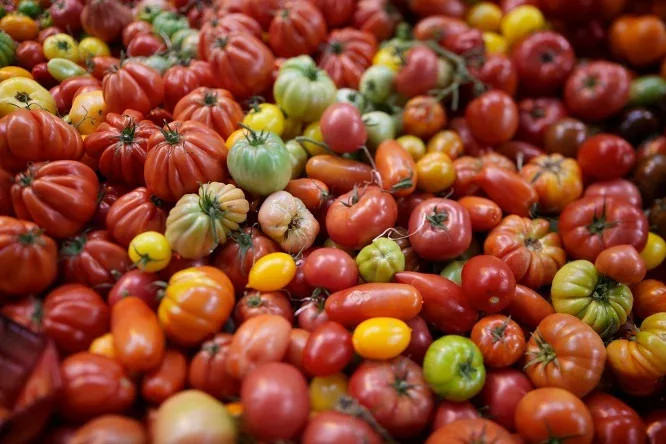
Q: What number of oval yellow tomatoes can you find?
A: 2